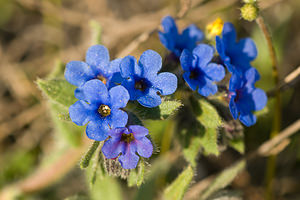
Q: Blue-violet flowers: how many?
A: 8